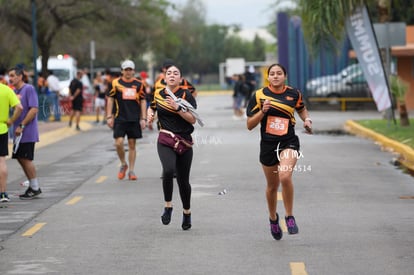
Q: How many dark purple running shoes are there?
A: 2